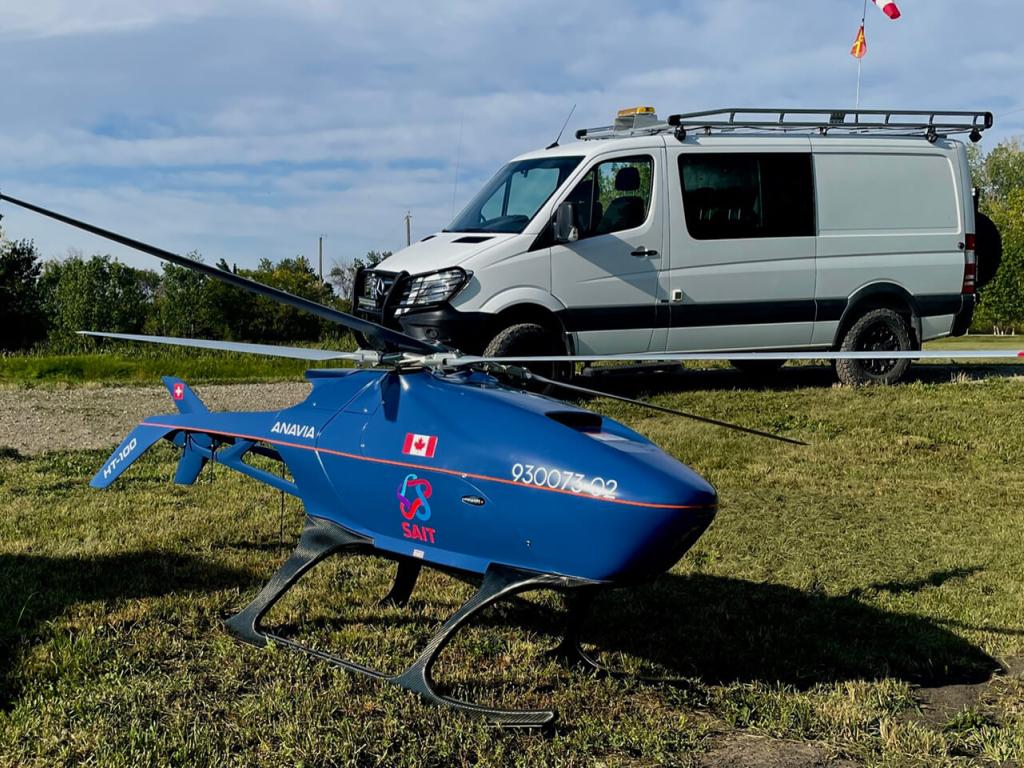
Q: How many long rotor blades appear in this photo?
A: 4